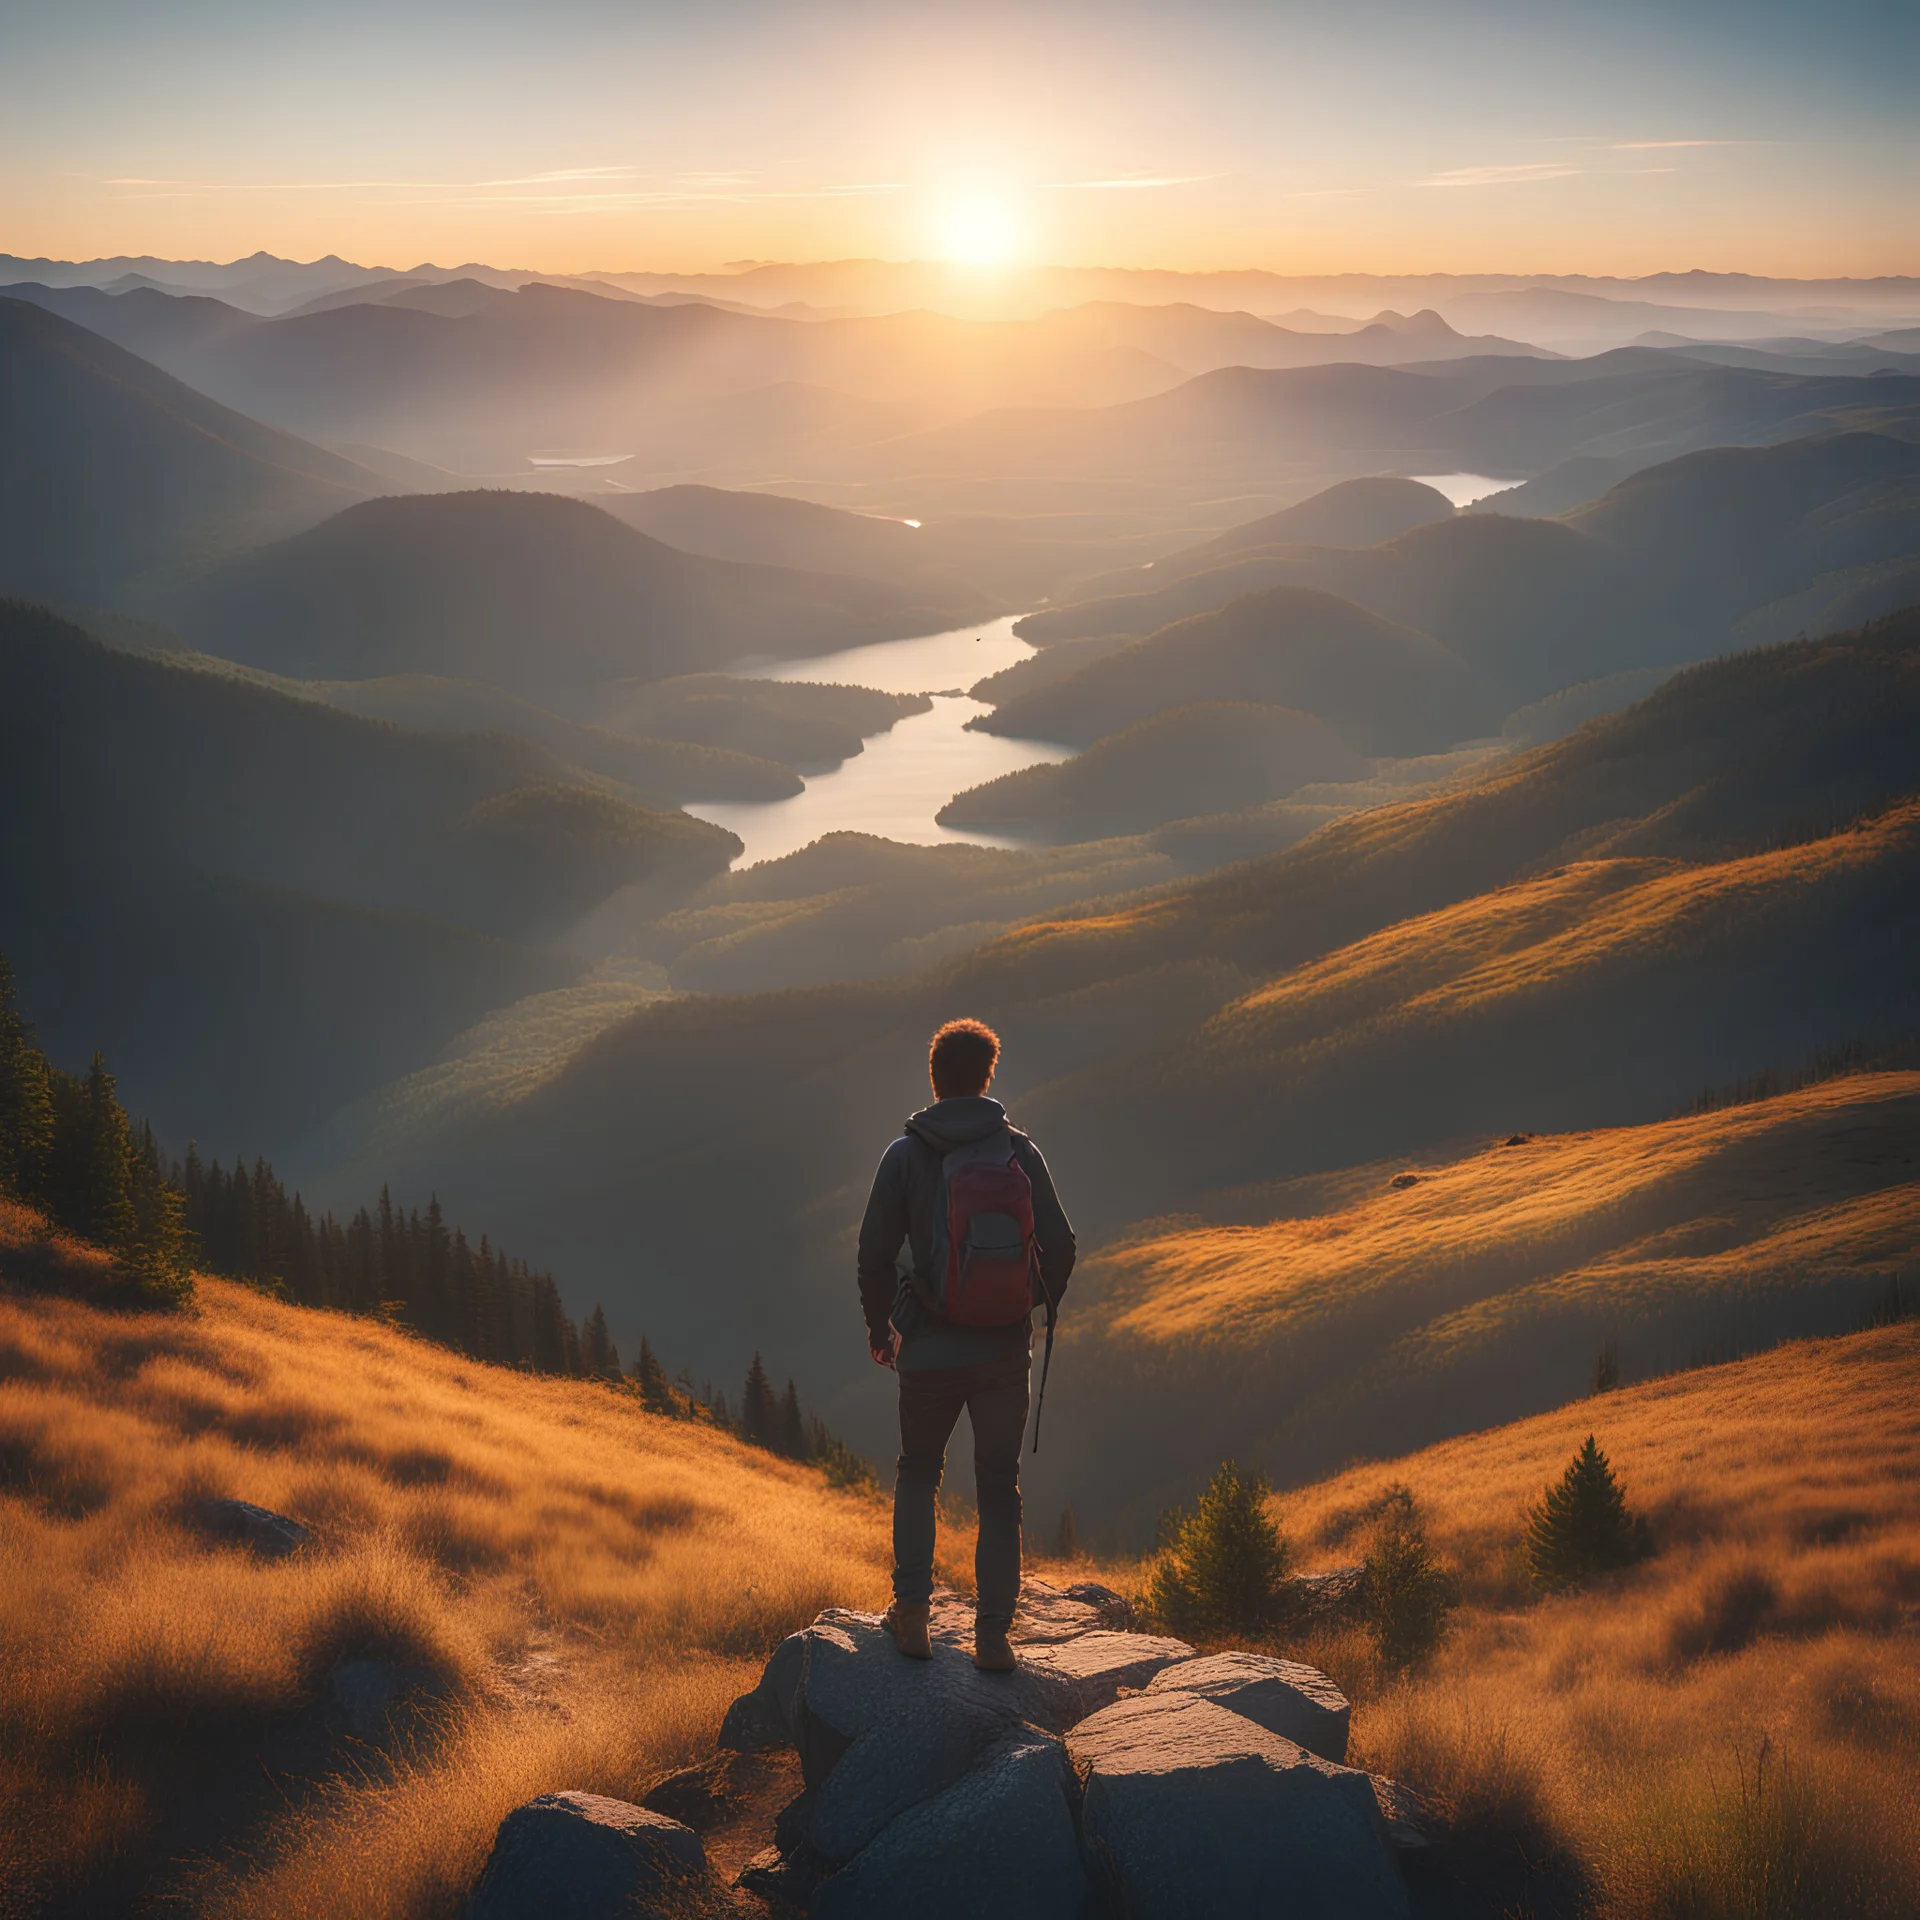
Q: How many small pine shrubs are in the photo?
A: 3